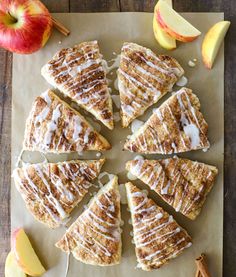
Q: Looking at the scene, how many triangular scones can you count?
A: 8